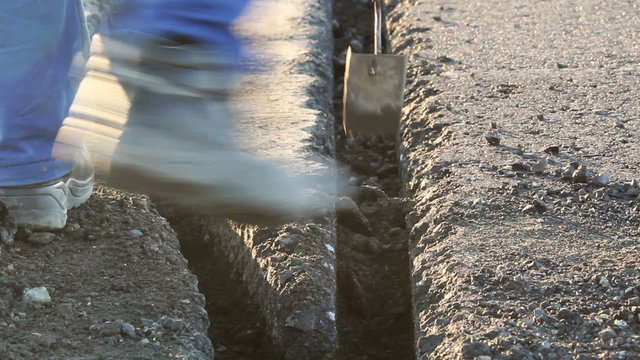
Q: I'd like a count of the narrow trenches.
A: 2